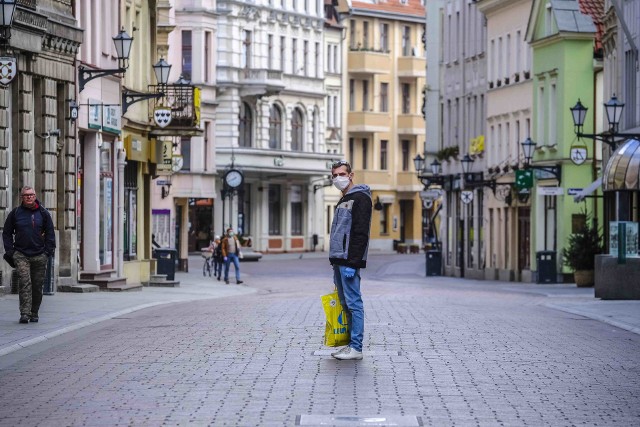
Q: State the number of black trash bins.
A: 3